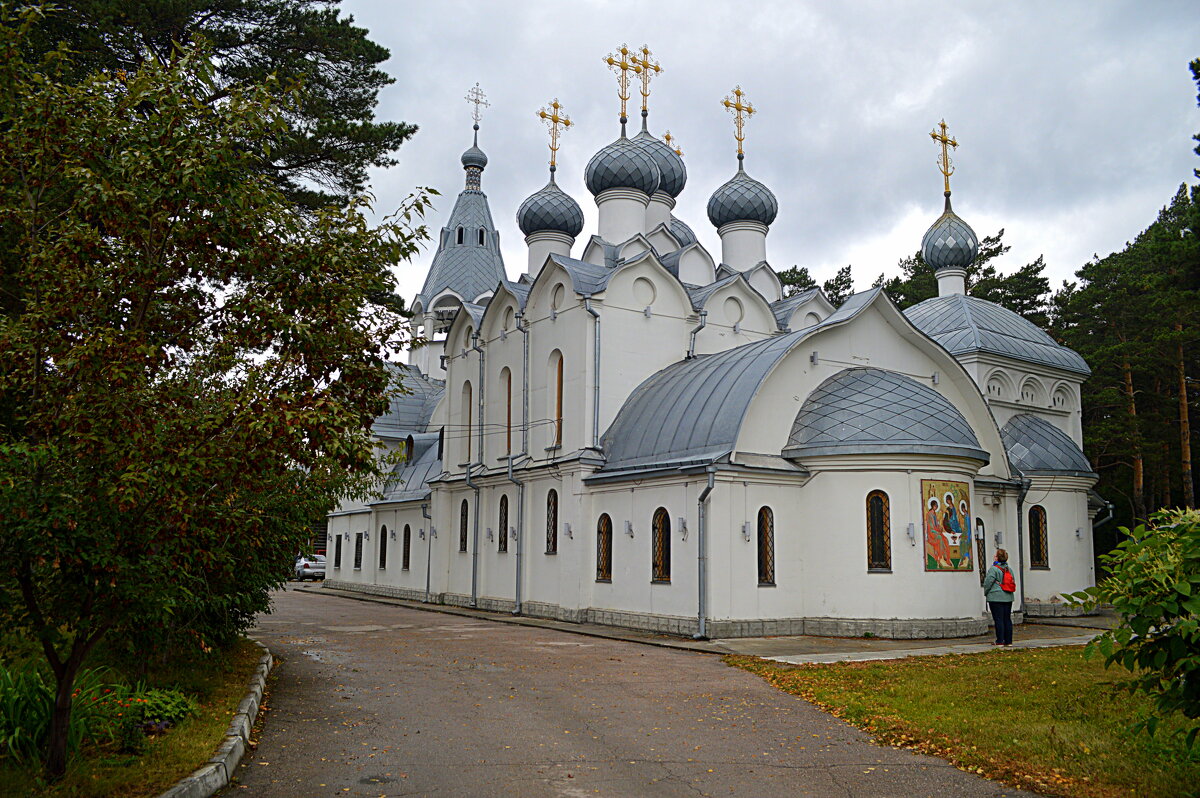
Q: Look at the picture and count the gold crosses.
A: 6